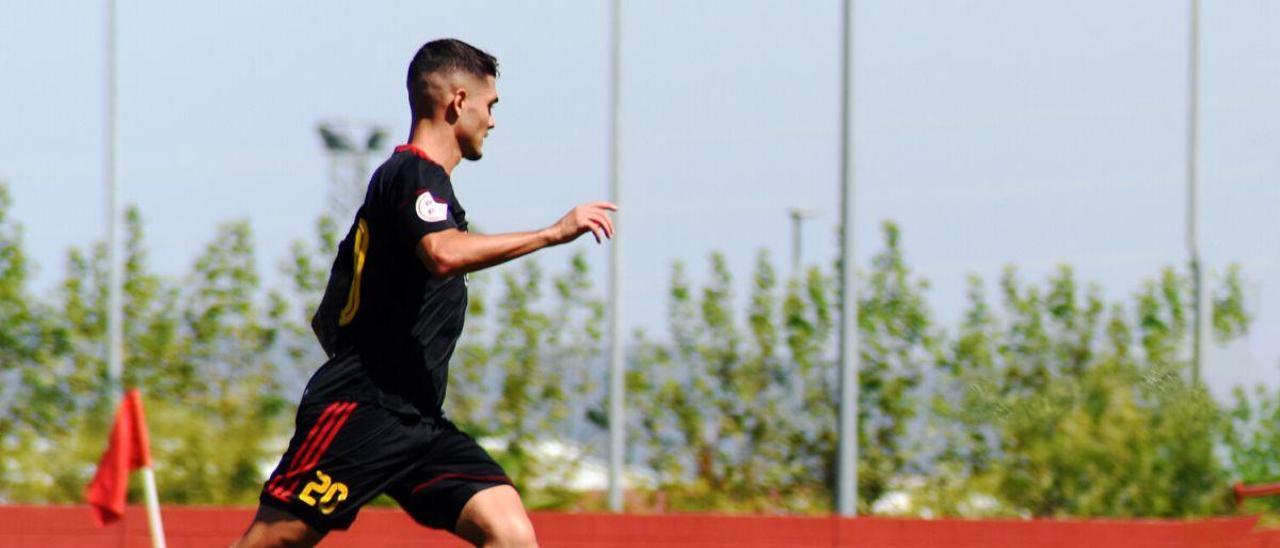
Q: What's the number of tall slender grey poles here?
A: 4